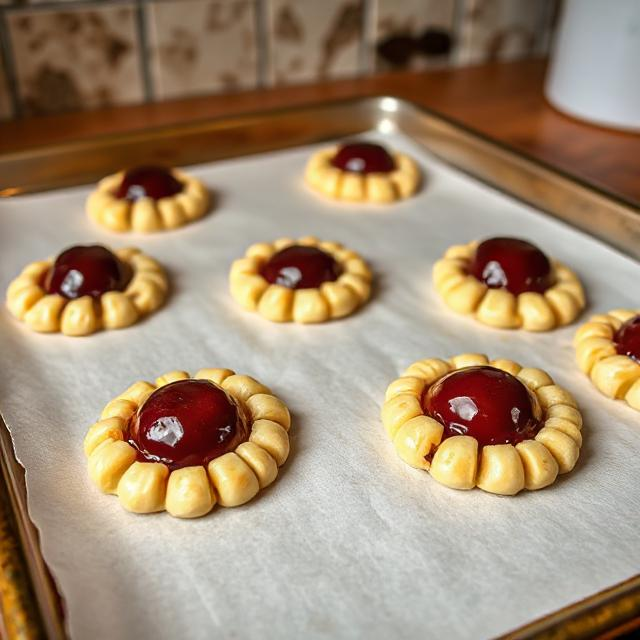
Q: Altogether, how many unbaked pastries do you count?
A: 8